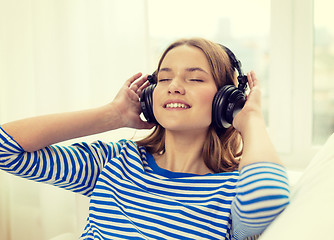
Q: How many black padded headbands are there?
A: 1